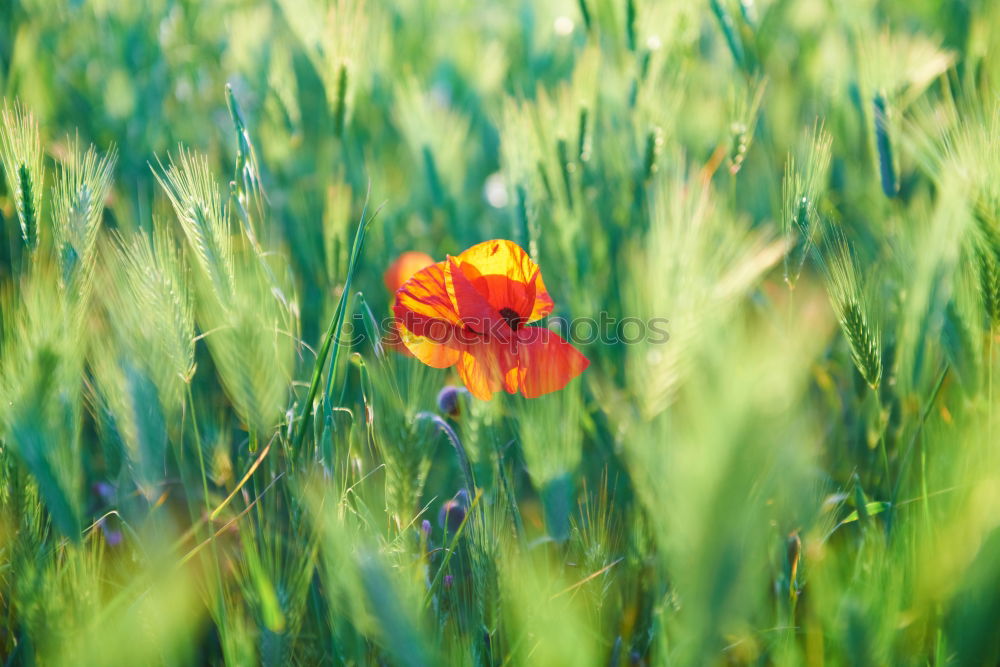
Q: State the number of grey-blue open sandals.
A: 0